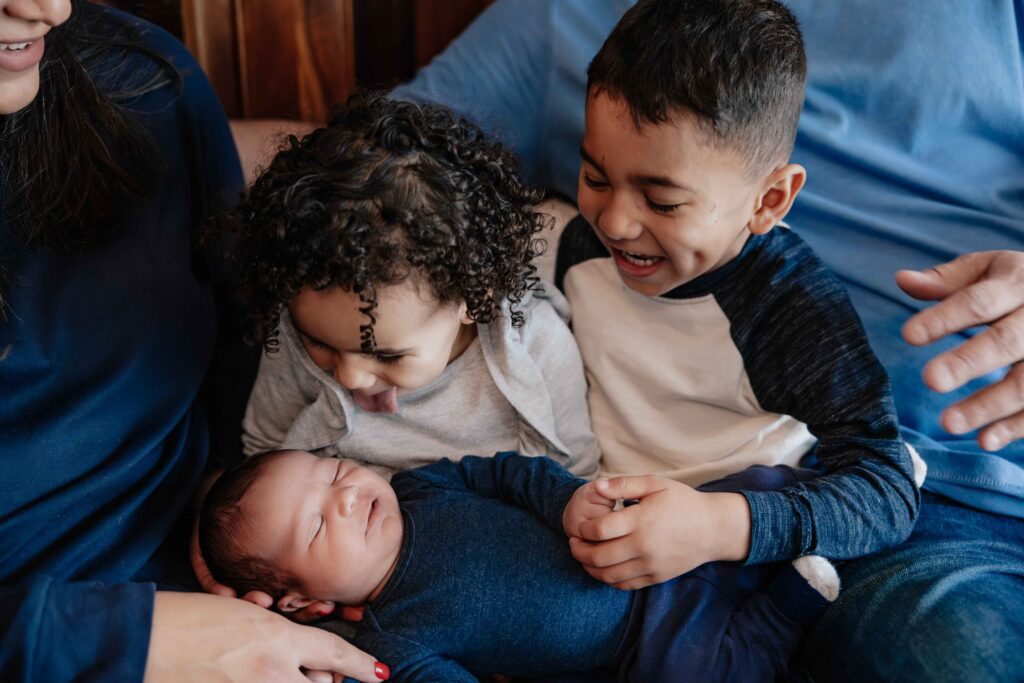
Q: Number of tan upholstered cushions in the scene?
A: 1